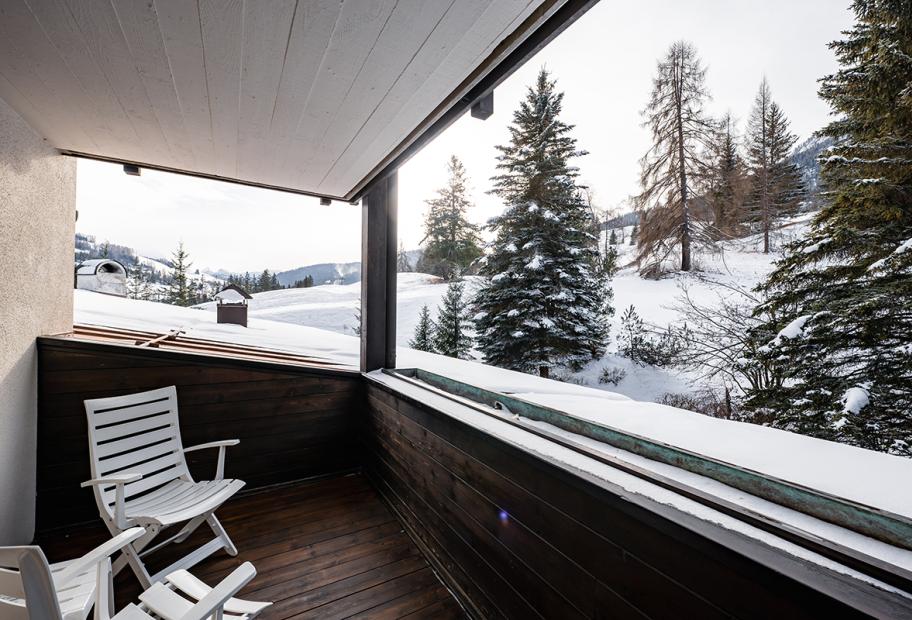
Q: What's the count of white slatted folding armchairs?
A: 3